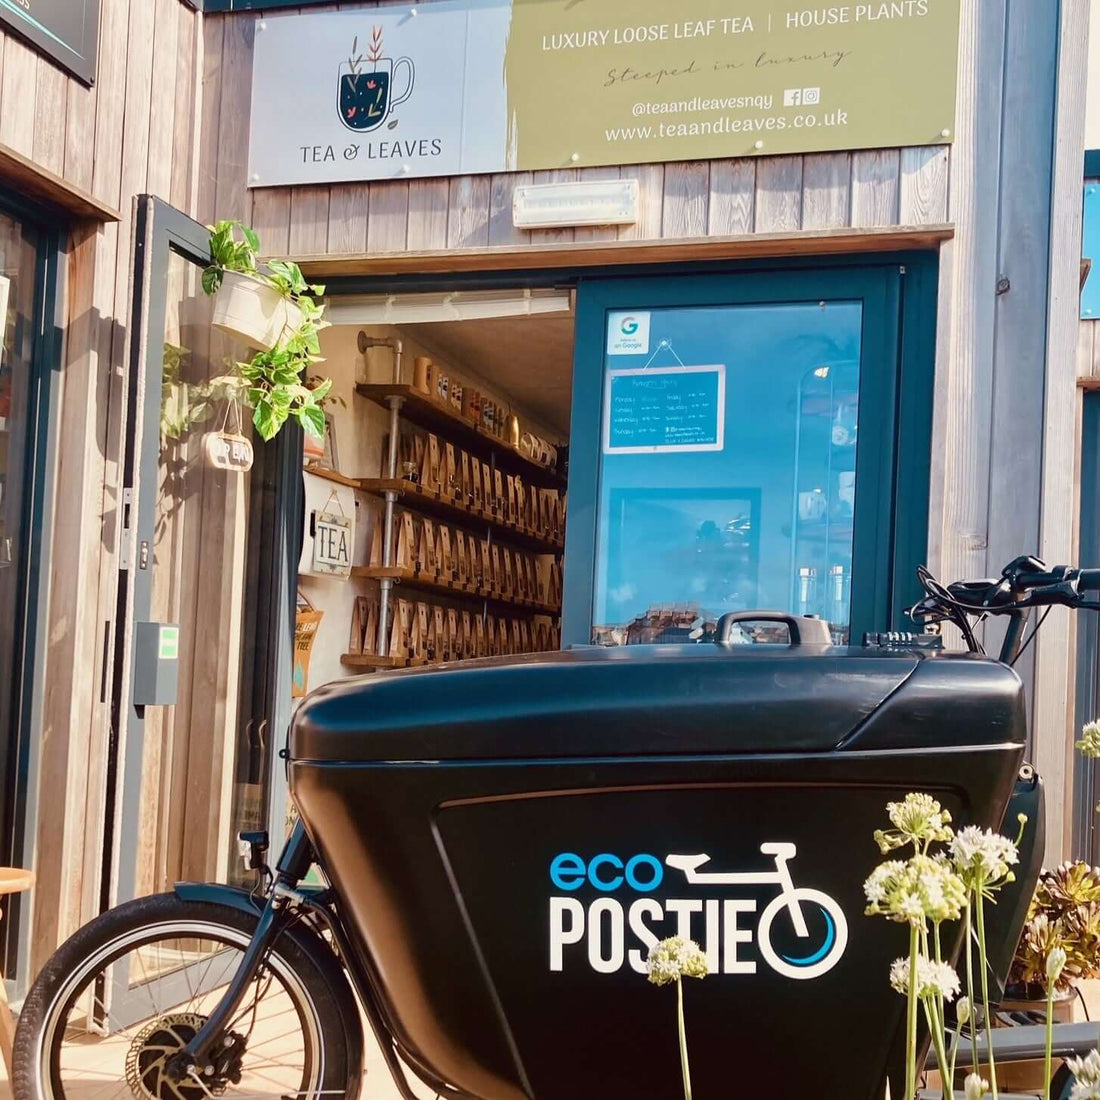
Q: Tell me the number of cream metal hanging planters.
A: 1